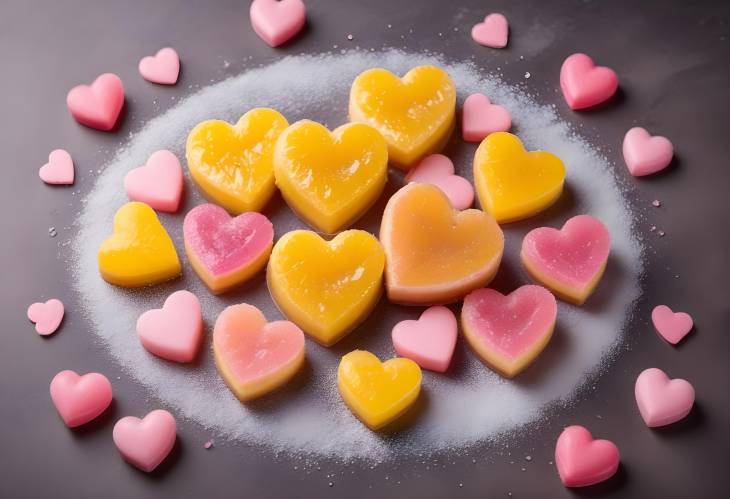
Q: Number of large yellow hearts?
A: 4